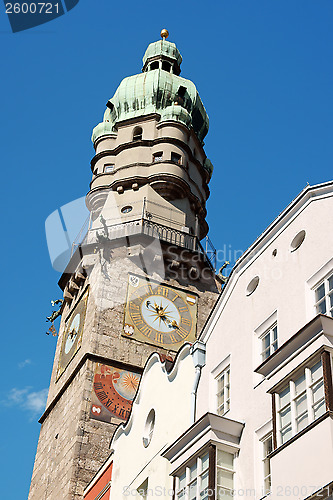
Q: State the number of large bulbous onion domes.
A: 1